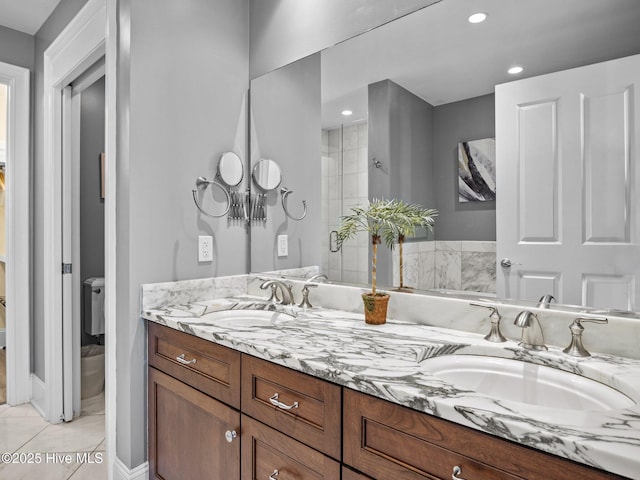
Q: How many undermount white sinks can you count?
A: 2